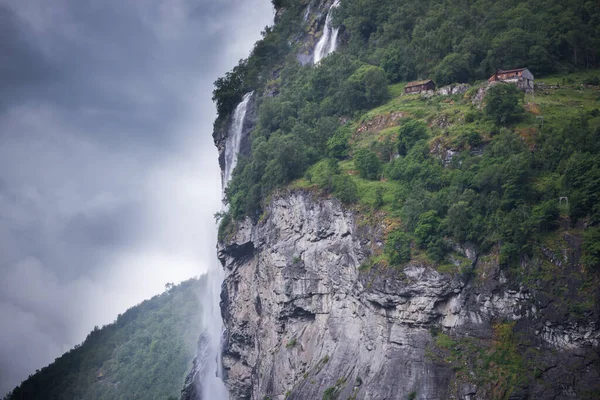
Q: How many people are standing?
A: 0